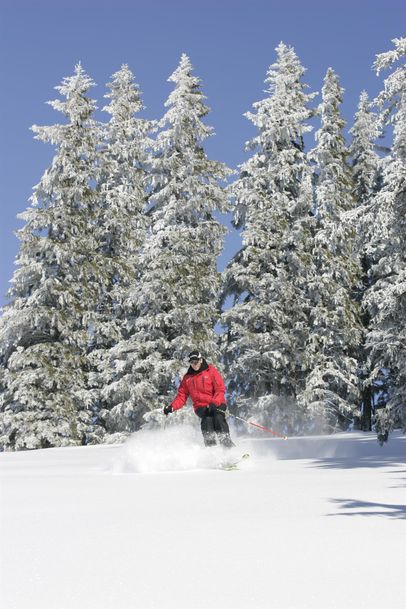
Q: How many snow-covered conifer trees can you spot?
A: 7